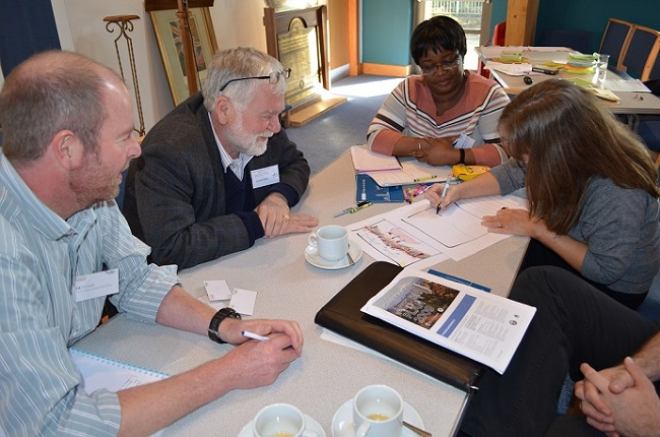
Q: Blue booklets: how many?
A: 1